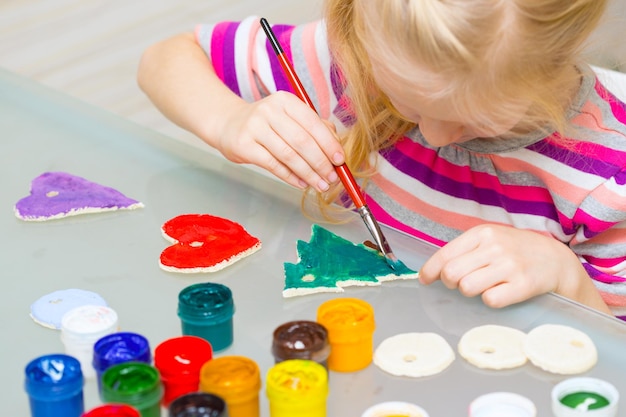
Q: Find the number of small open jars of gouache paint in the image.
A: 12